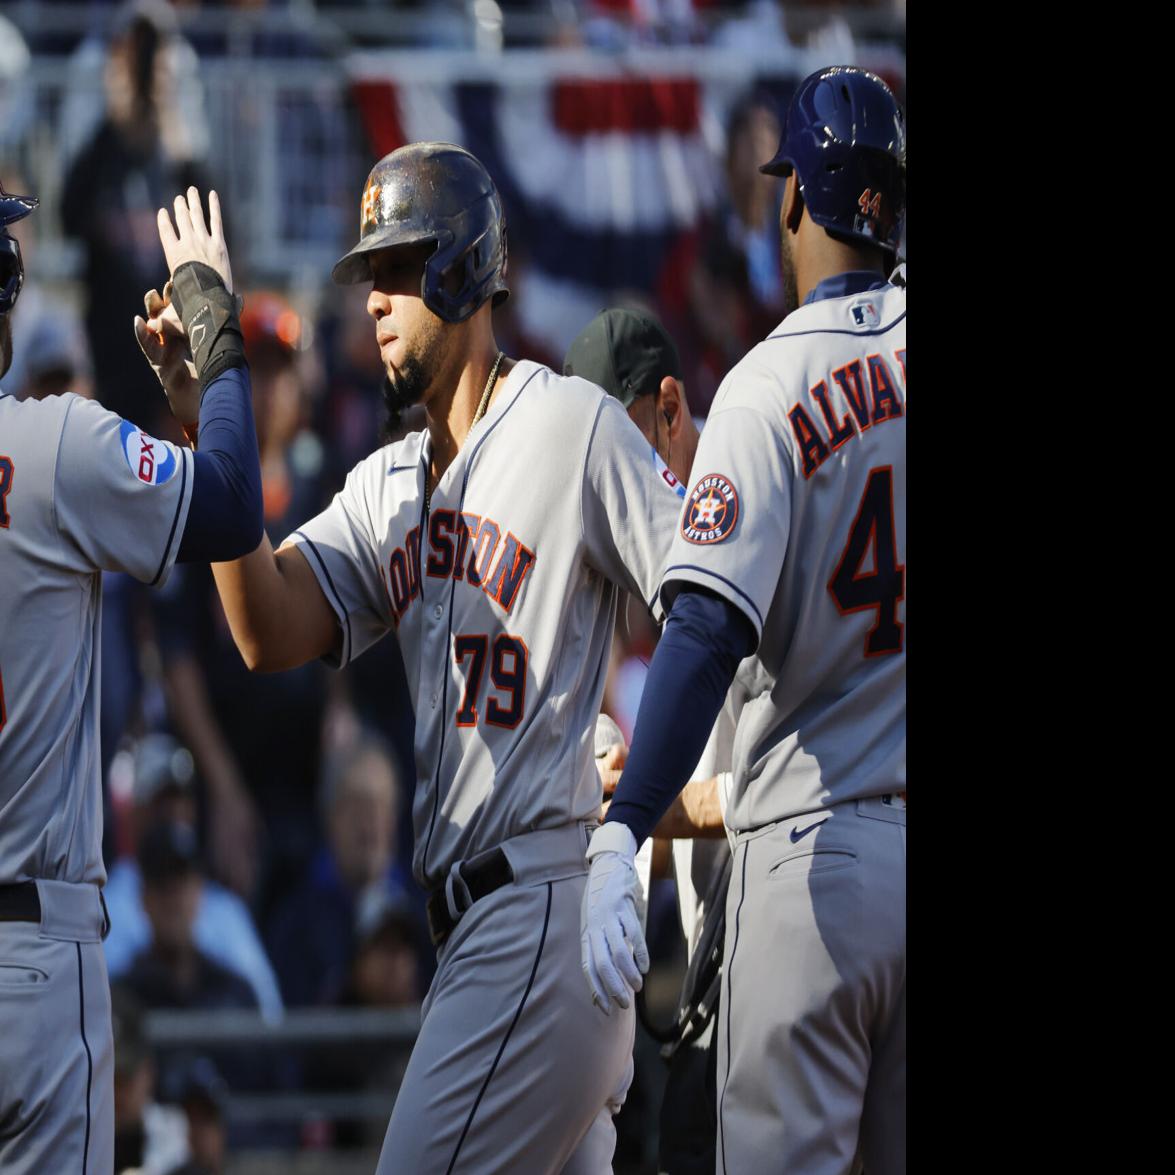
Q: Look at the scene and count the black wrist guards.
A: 1